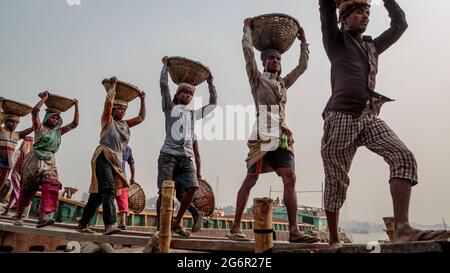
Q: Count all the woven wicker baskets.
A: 7